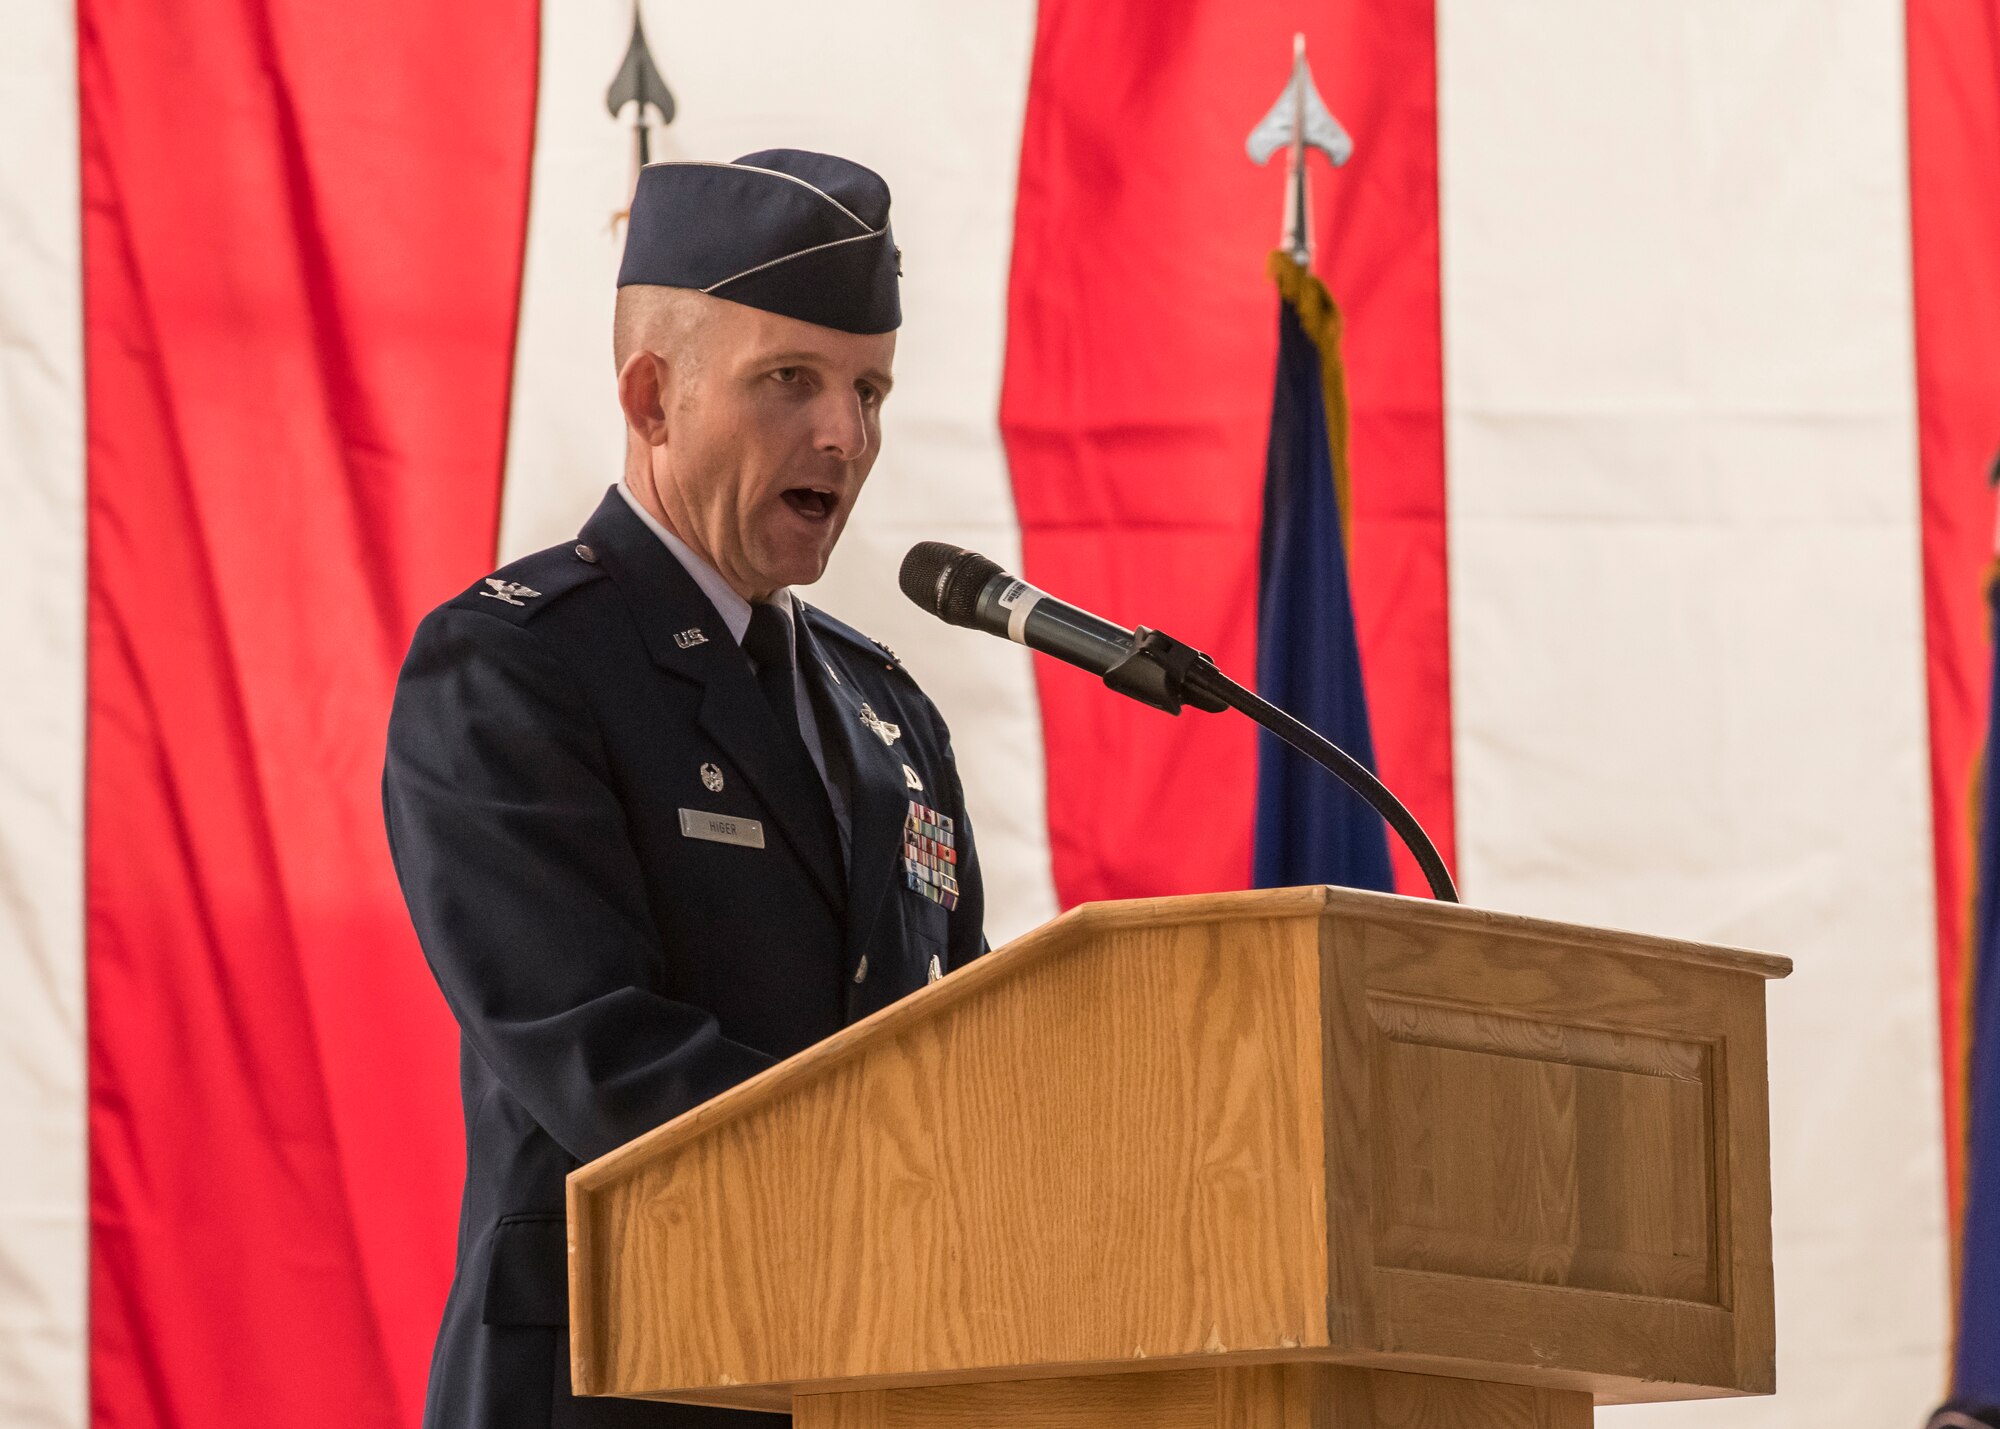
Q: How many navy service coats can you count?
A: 1